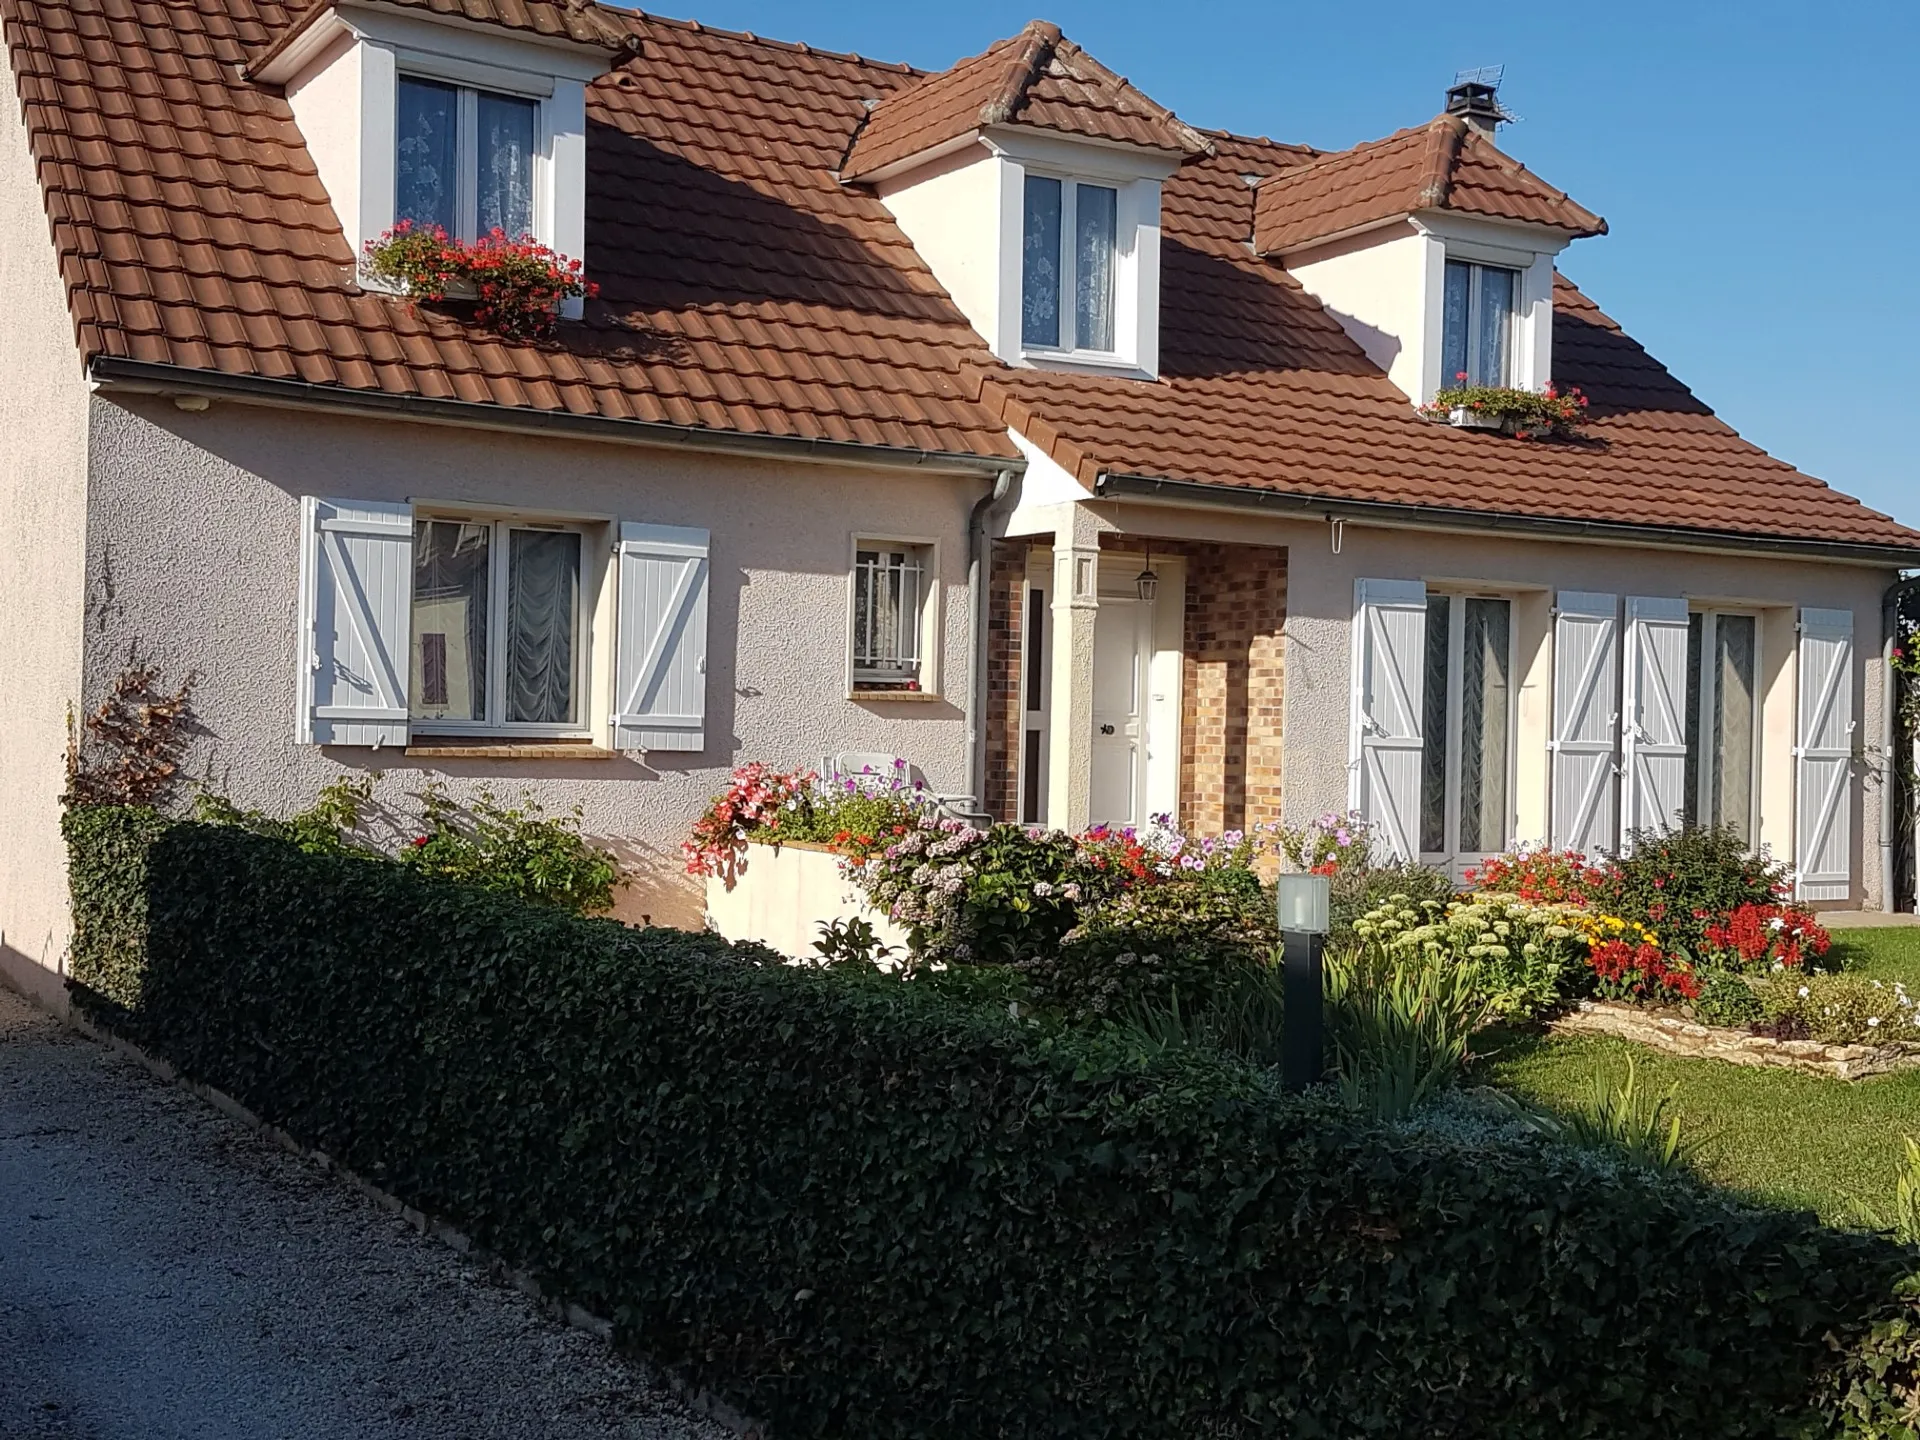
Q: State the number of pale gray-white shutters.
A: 6